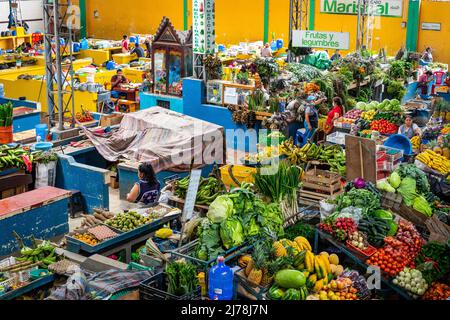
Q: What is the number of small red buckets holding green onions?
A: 1